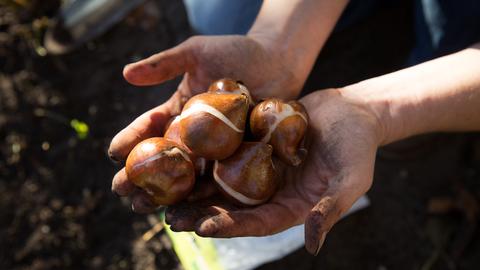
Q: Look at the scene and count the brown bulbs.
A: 6